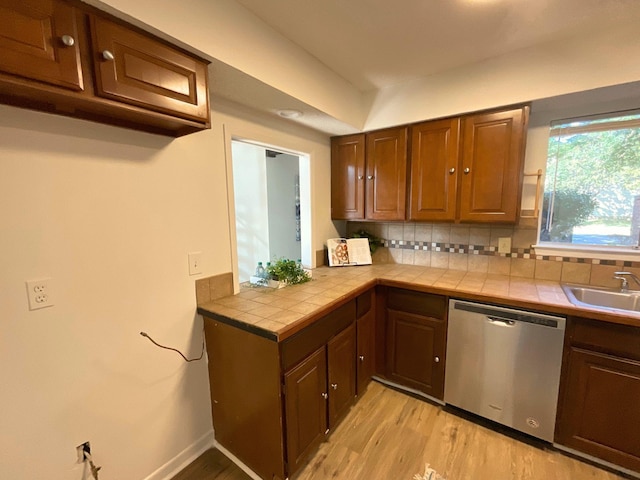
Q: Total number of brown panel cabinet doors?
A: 11